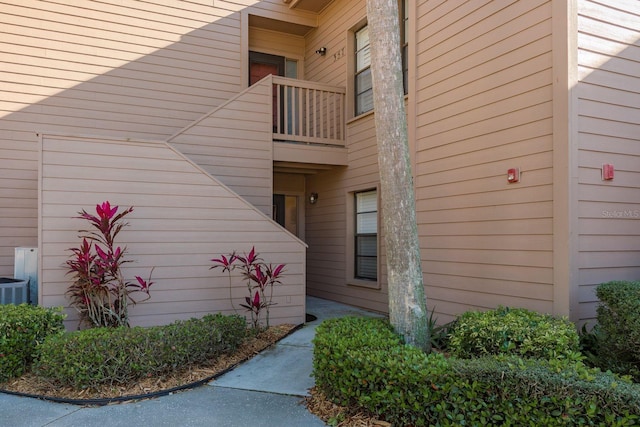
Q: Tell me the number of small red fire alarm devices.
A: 2